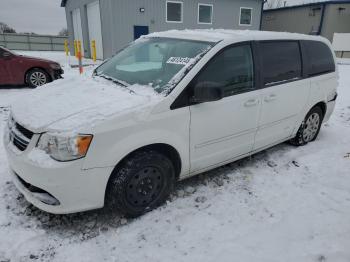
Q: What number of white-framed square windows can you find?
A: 3